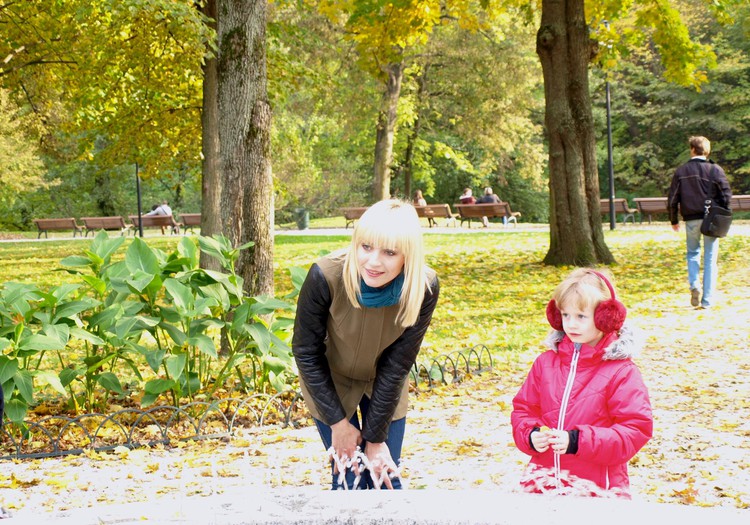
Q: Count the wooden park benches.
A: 10